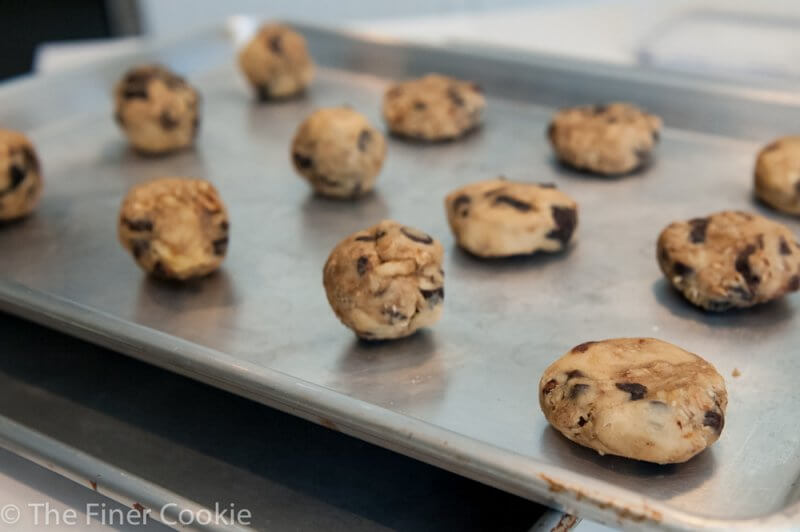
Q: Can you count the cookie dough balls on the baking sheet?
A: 12